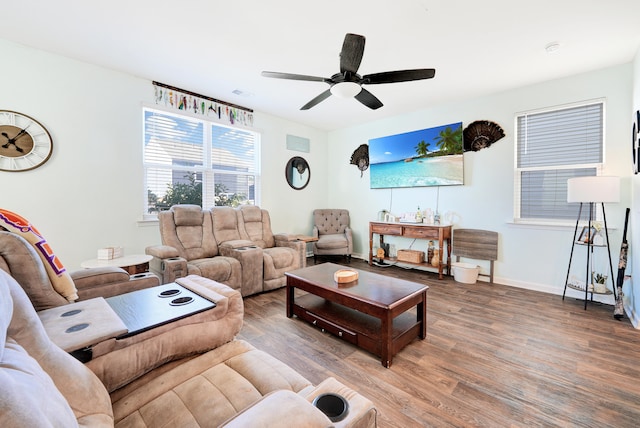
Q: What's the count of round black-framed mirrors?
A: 1